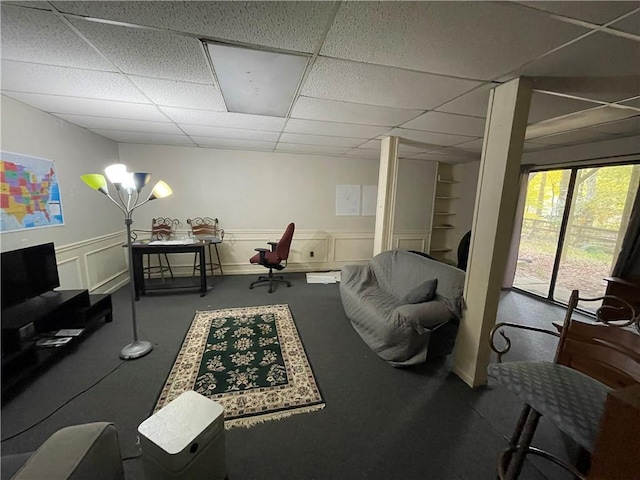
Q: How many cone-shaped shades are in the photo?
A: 5